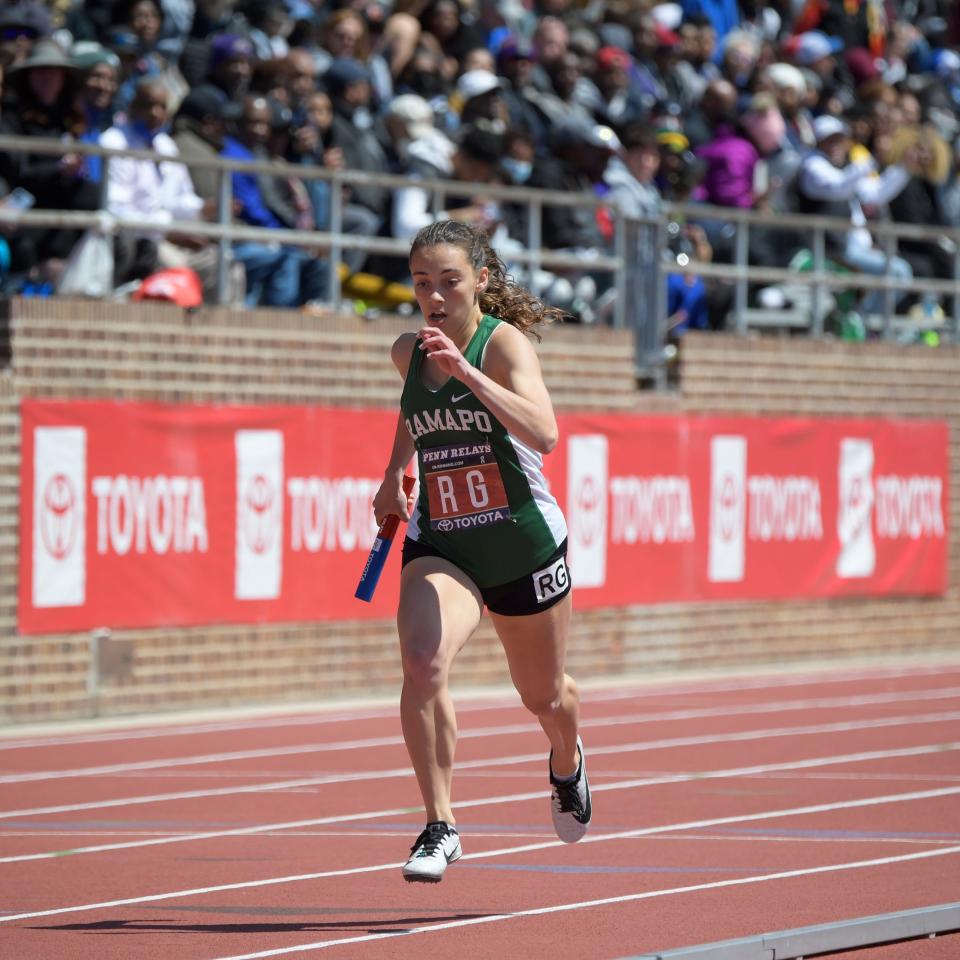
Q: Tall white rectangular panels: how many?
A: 5